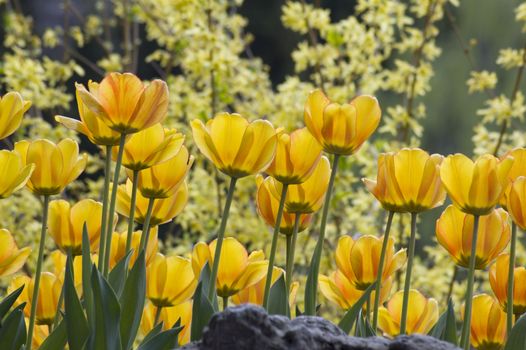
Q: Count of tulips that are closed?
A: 0